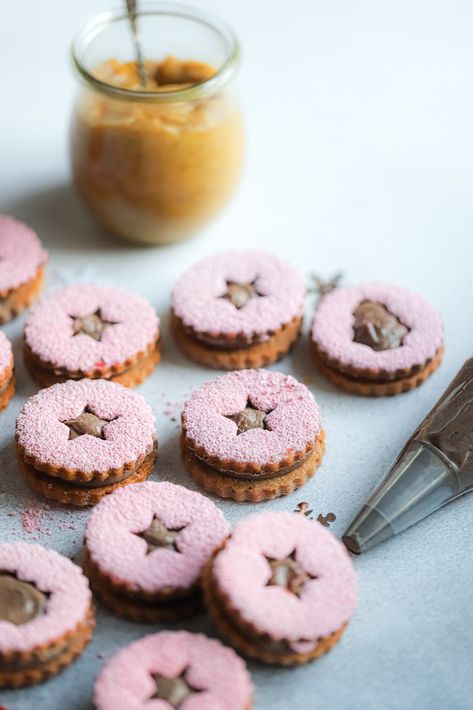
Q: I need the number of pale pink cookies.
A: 11